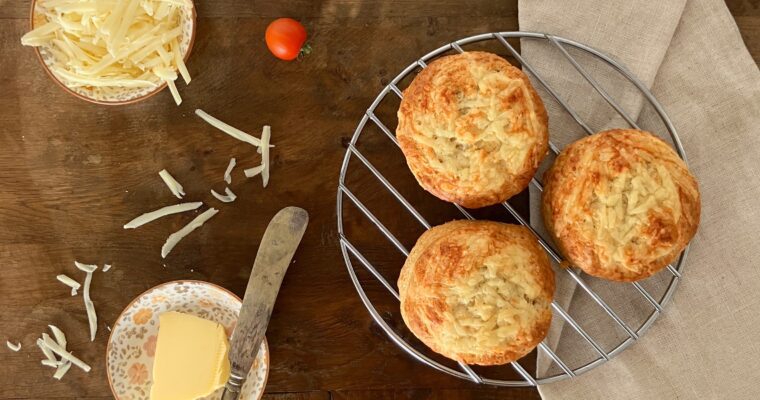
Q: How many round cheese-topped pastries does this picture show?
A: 3